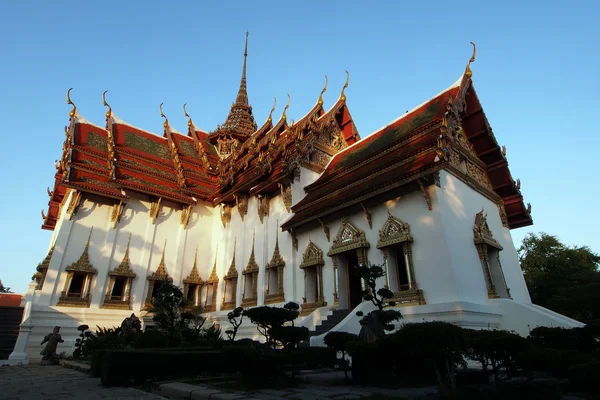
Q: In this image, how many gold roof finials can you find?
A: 9